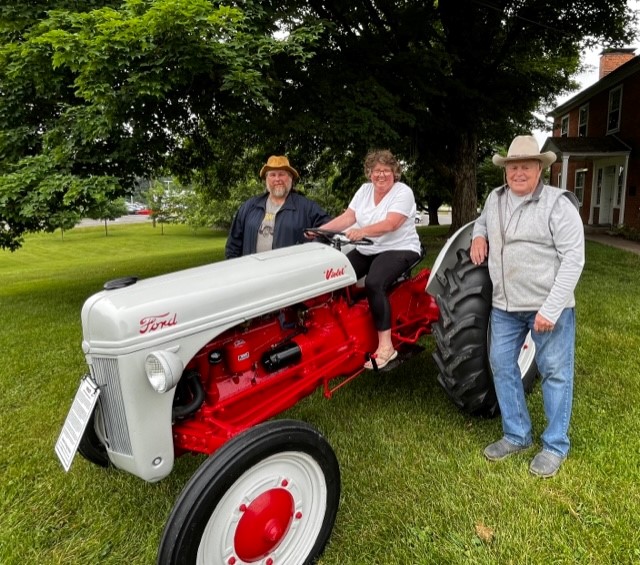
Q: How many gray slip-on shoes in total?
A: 2